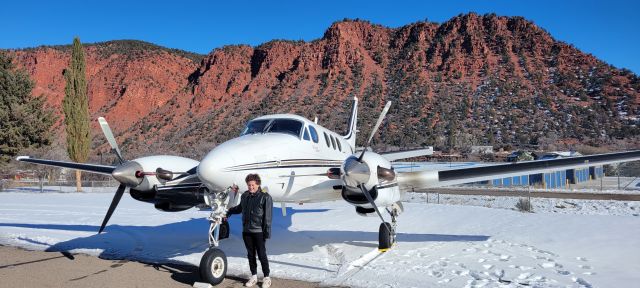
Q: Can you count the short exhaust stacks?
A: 3